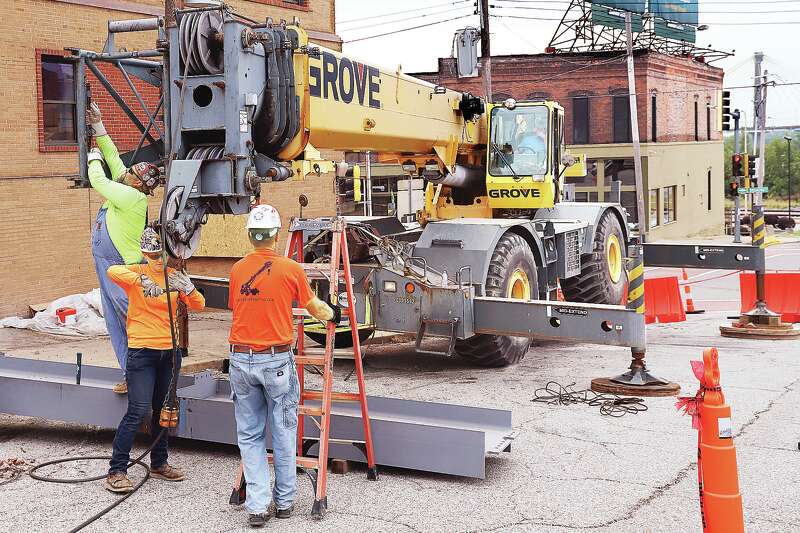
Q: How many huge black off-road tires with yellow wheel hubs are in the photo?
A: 2